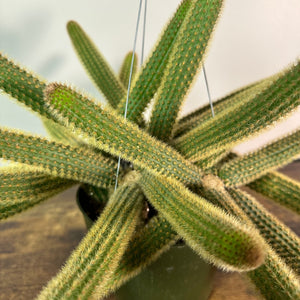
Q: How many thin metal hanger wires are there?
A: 3